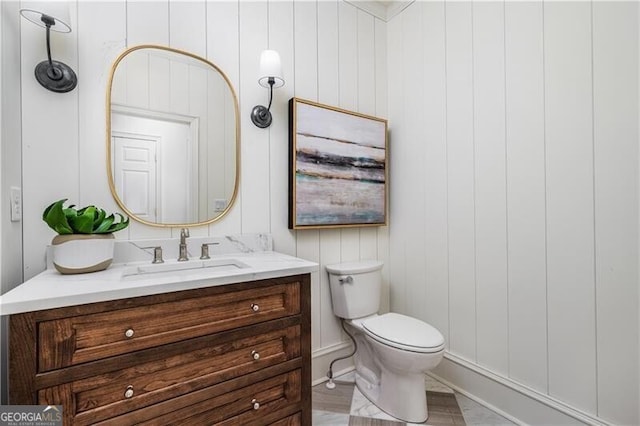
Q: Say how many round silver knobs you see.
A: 5